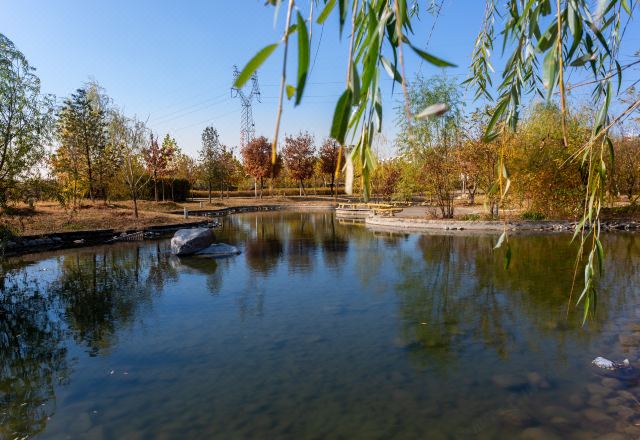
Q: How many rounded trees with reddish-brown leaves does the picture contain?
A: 3